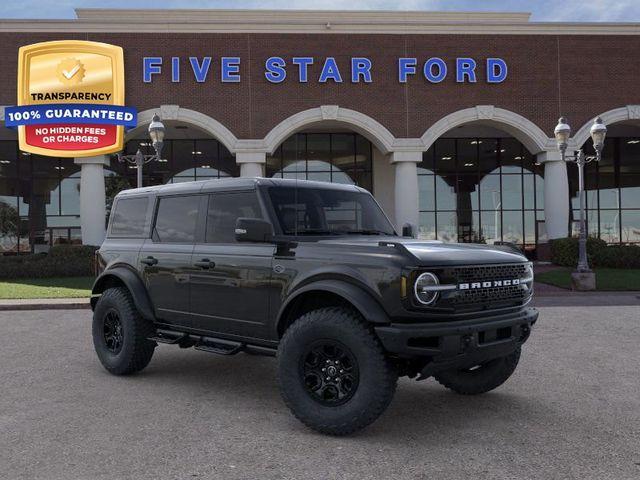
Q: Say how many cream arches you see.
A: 4